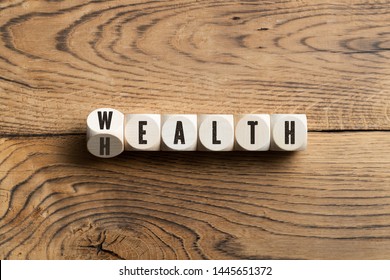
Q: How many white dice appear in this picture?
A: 6